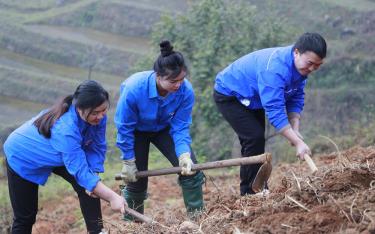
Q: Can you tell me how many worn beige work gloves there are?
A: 2